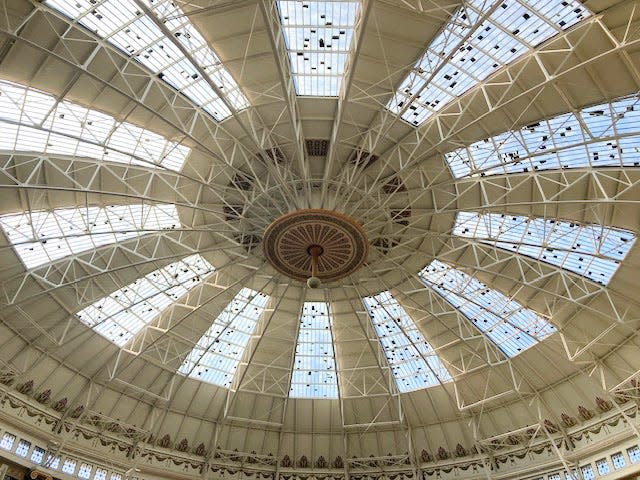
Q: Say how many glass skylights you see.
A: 12